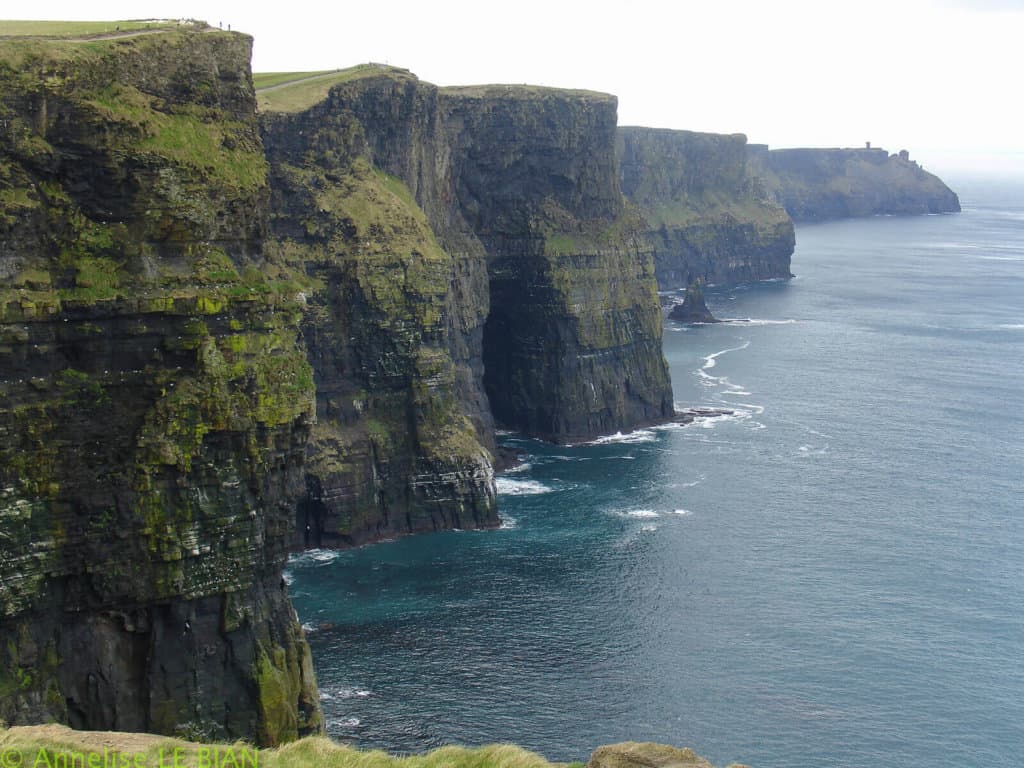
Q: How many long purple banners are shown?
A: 0